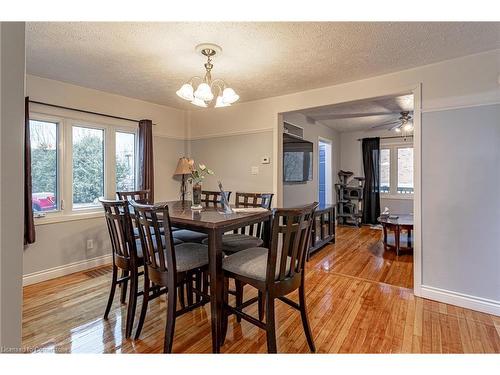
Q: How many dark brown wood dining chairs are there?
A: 6